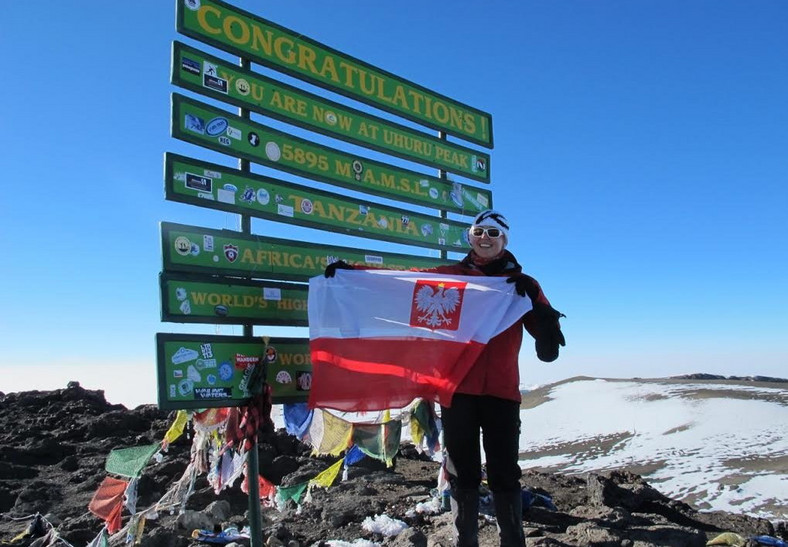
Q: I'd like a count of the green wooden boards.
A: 7